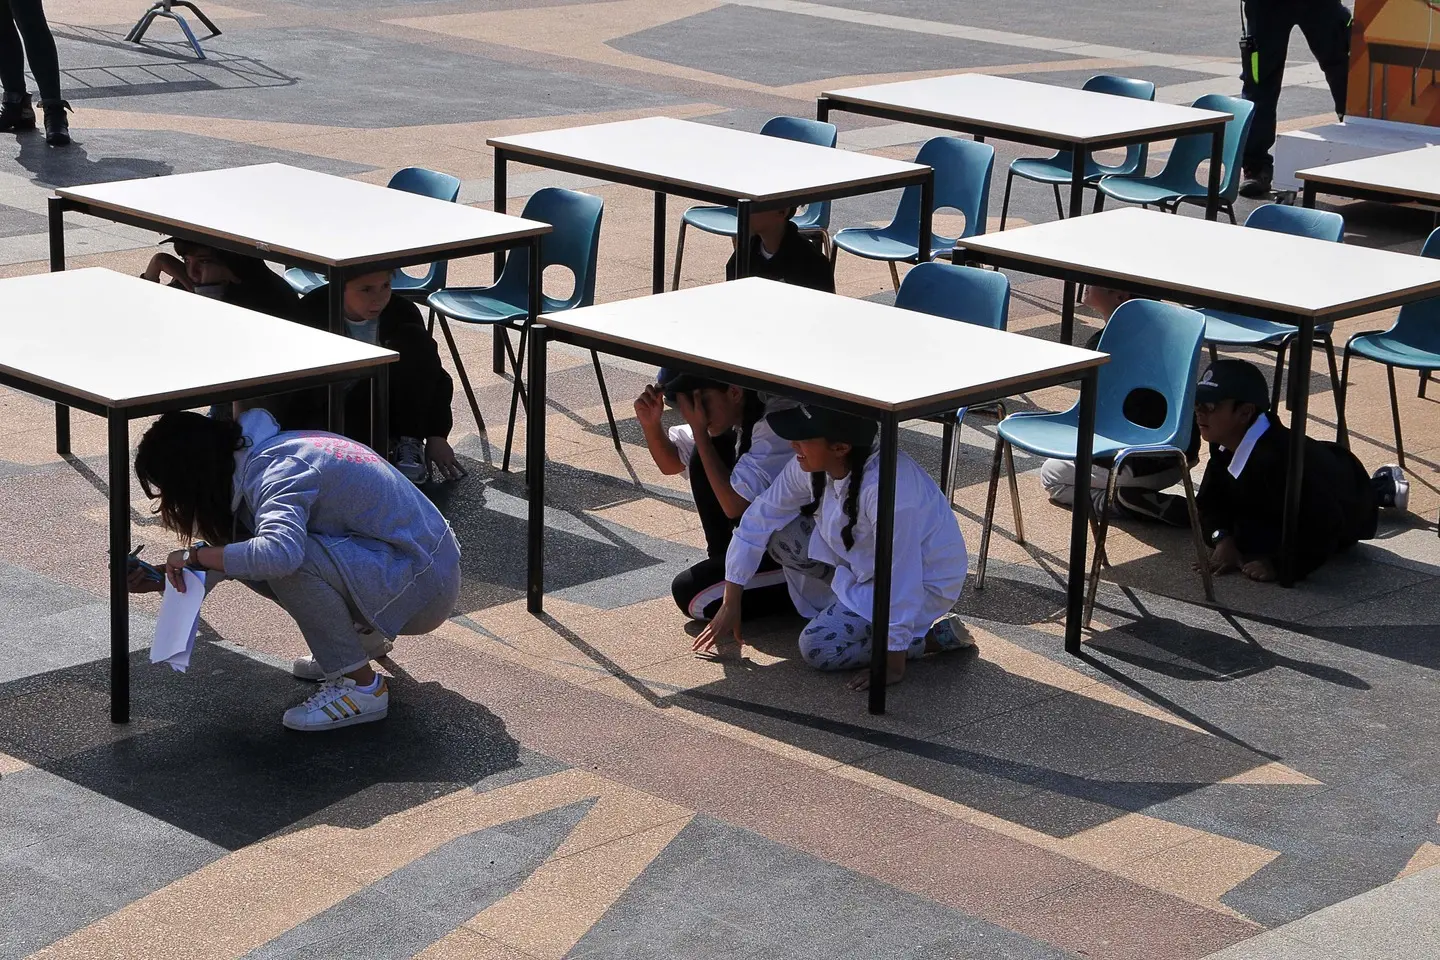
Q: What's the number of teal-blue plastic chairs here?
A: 10